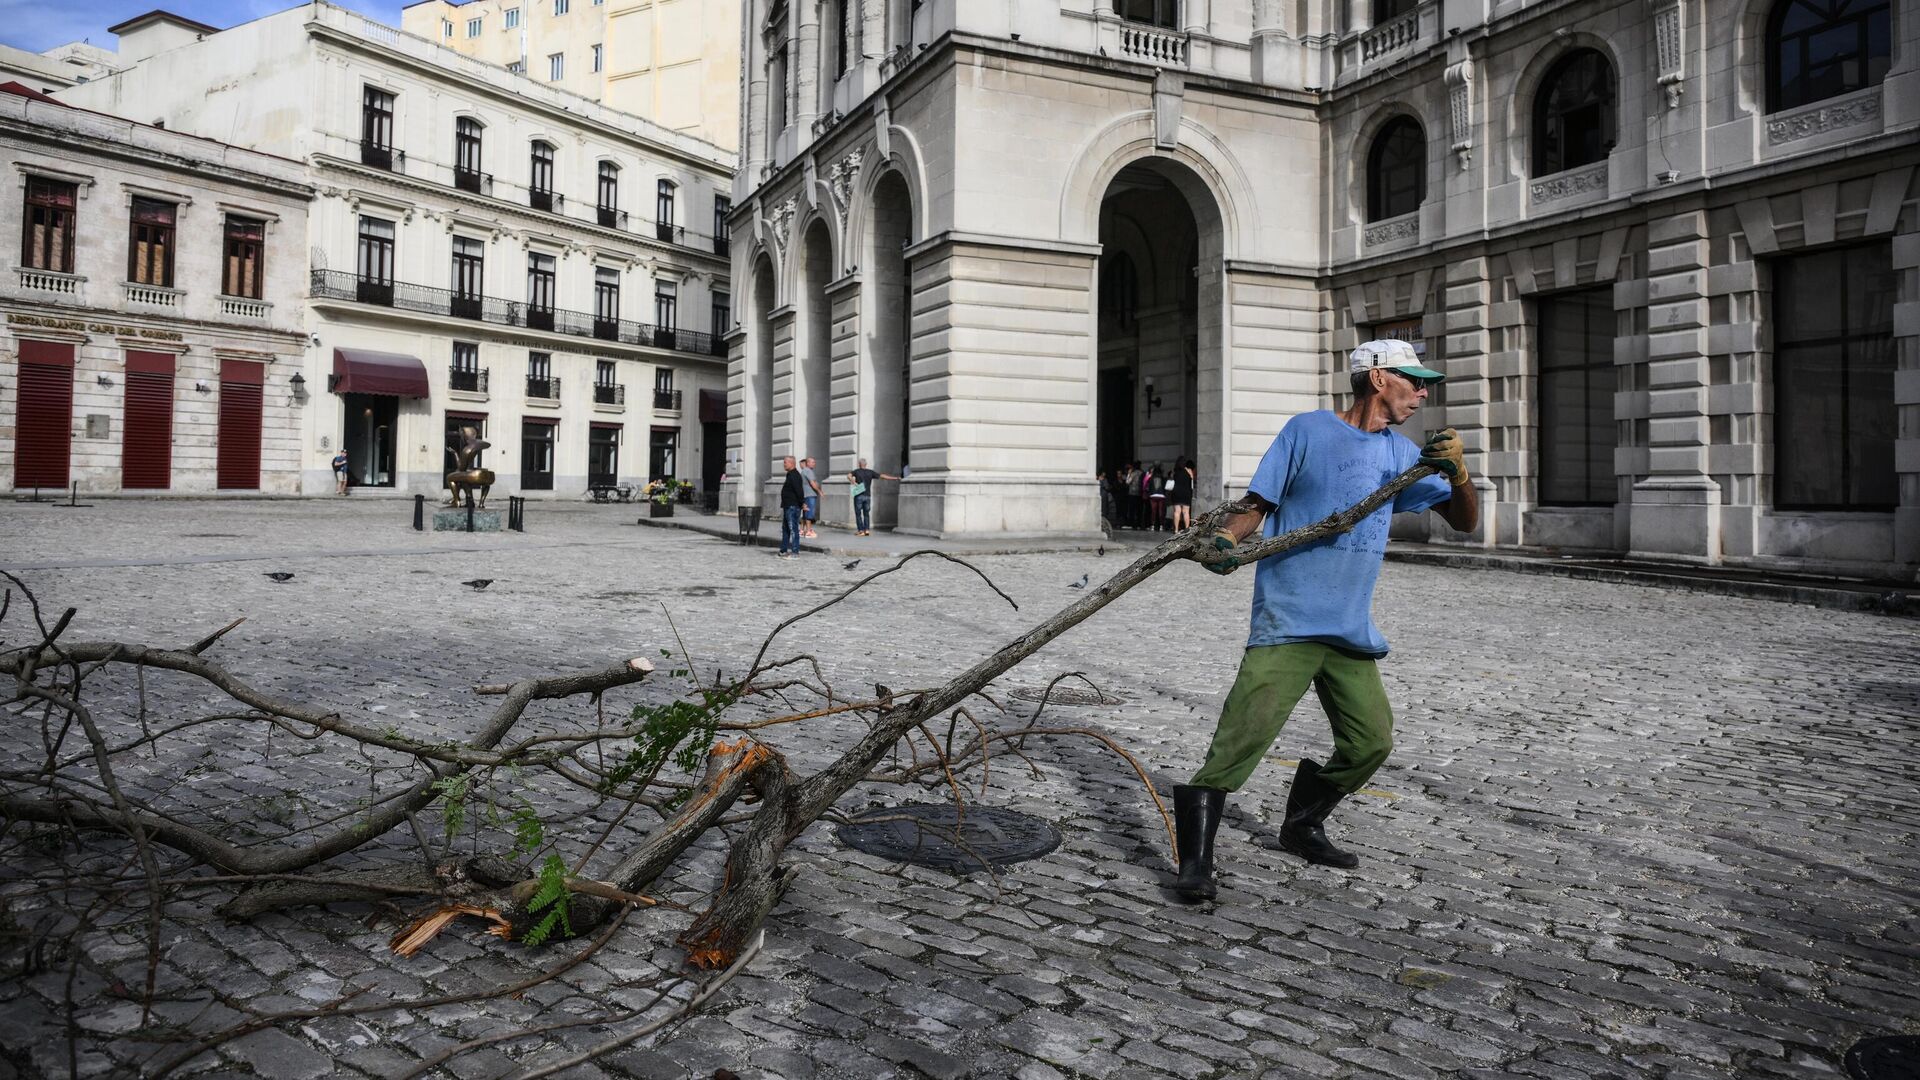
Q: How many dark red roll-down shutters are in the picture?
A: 3